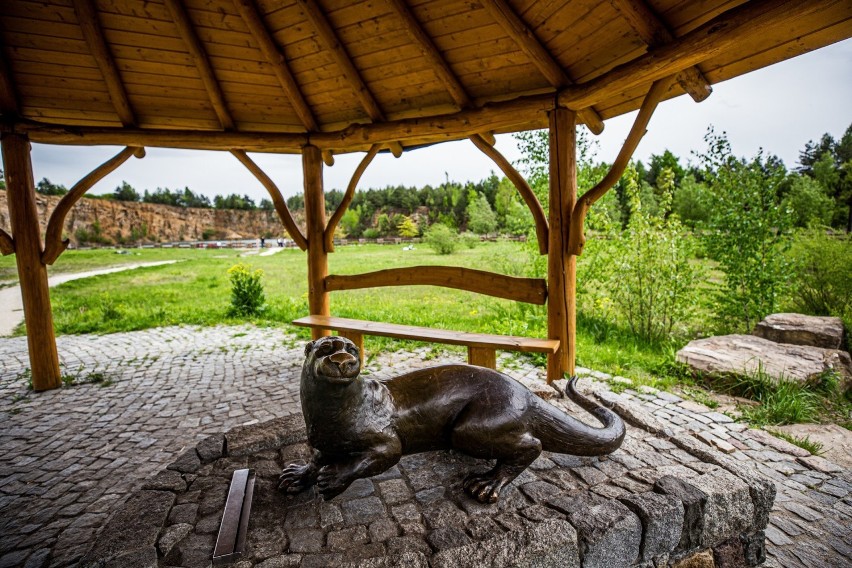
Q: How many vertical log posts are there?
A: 3